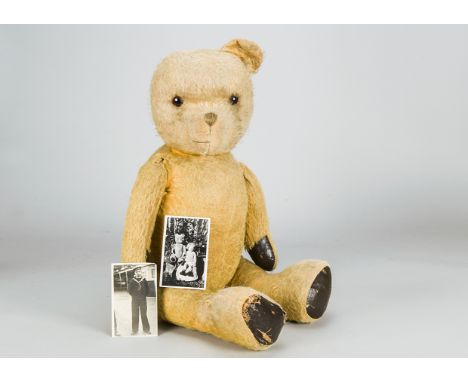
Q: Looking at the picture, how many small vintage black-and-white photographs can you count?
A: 2